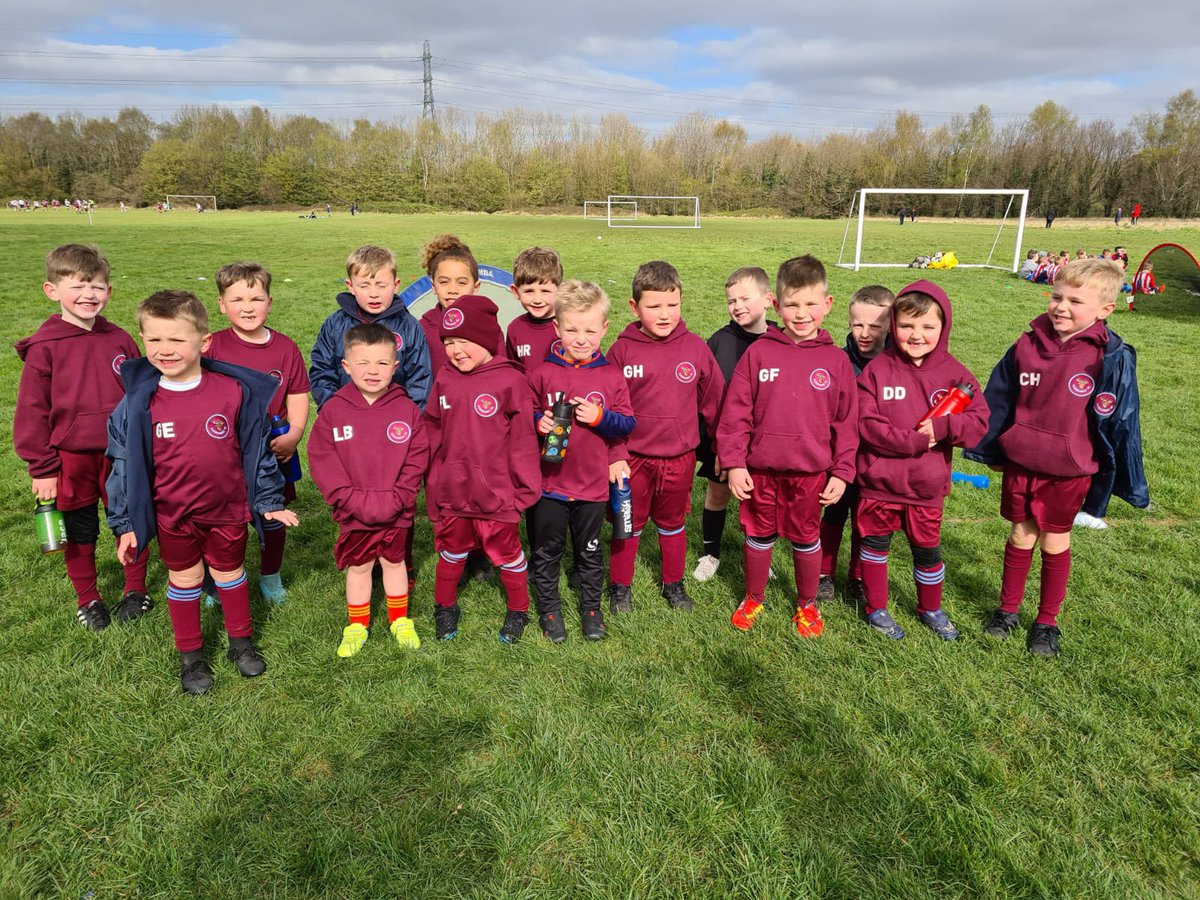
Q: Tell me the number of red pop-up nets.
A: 1